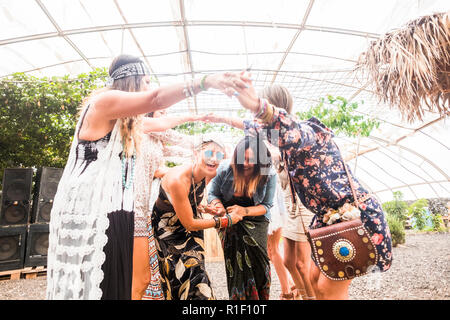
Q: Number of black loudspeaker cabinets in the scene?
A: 4